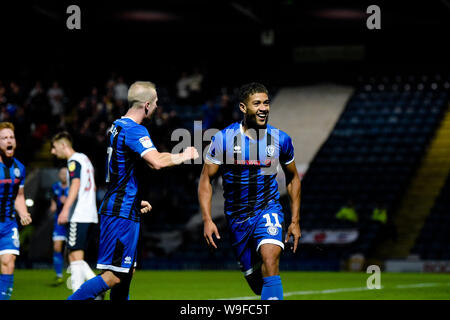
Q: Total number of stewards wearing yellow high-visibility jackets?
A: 2